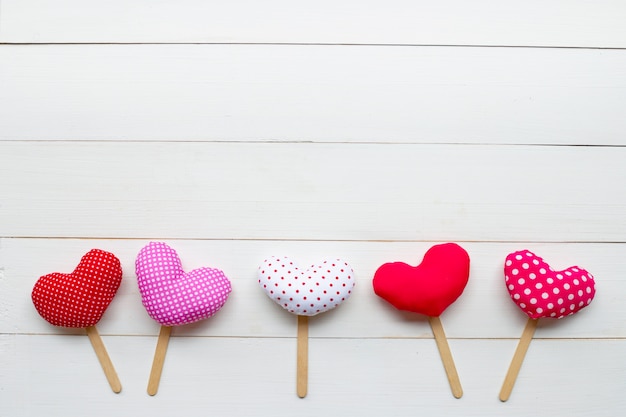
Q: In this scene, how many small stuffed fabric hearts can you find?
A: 5